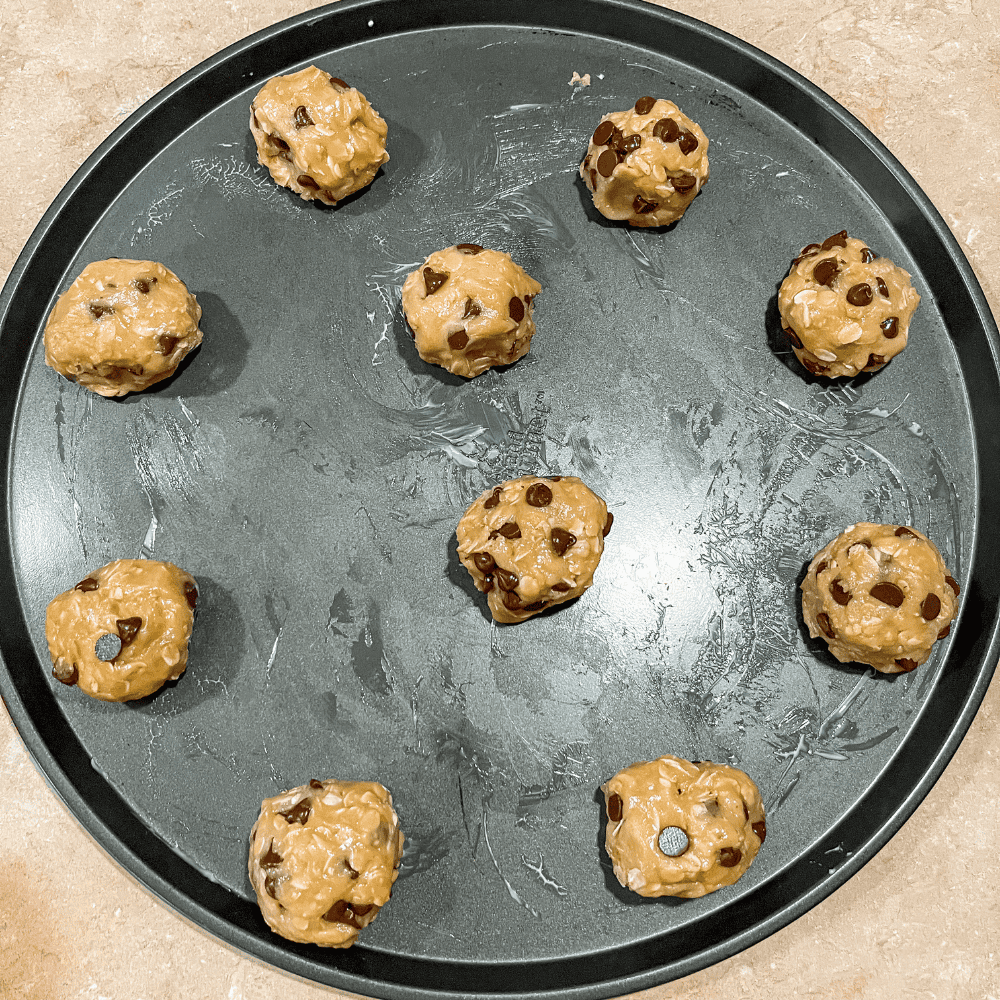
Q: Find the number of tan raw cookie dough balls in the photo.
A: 10